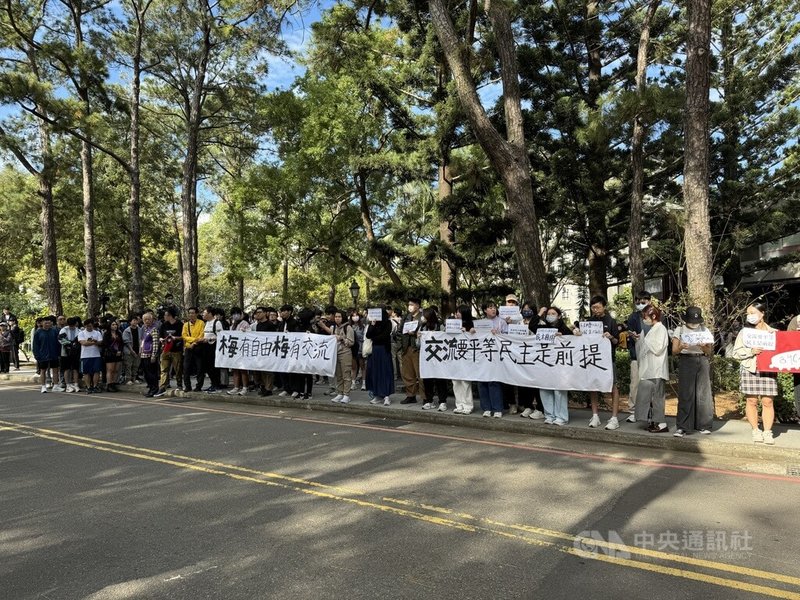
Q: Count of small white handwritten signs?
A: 10